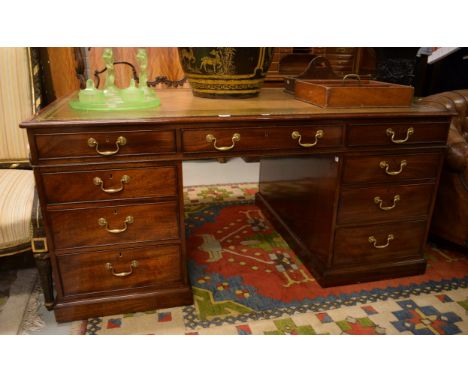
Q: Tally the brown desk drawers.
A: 9